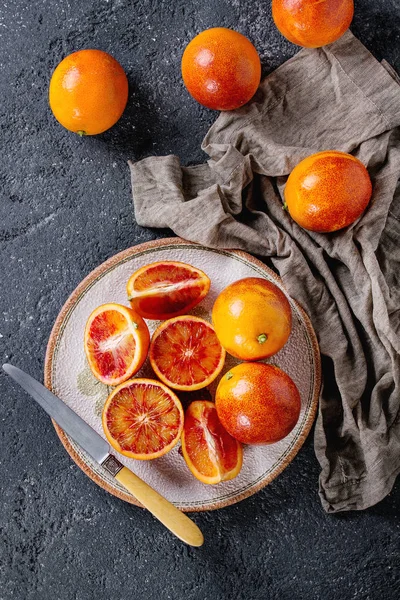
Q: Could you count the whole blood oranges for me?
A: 6